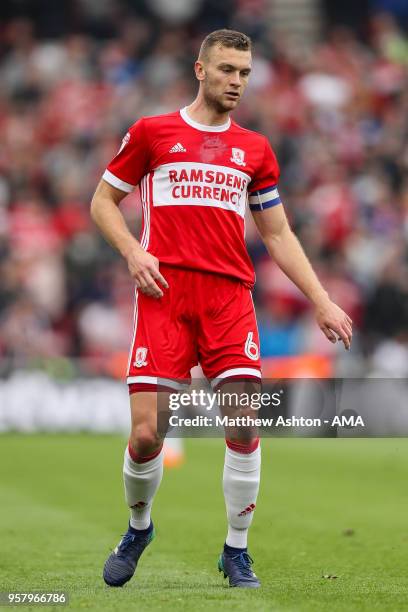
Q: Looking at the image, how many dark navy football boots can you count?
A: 2